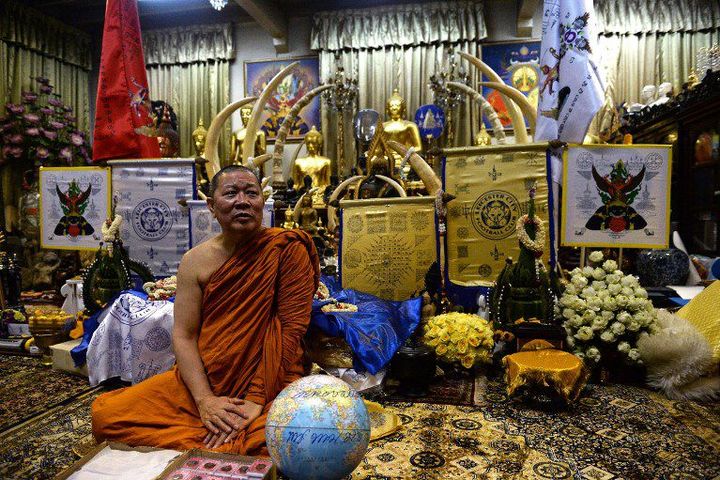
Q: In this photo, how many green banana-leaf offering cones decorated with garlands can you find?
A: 2